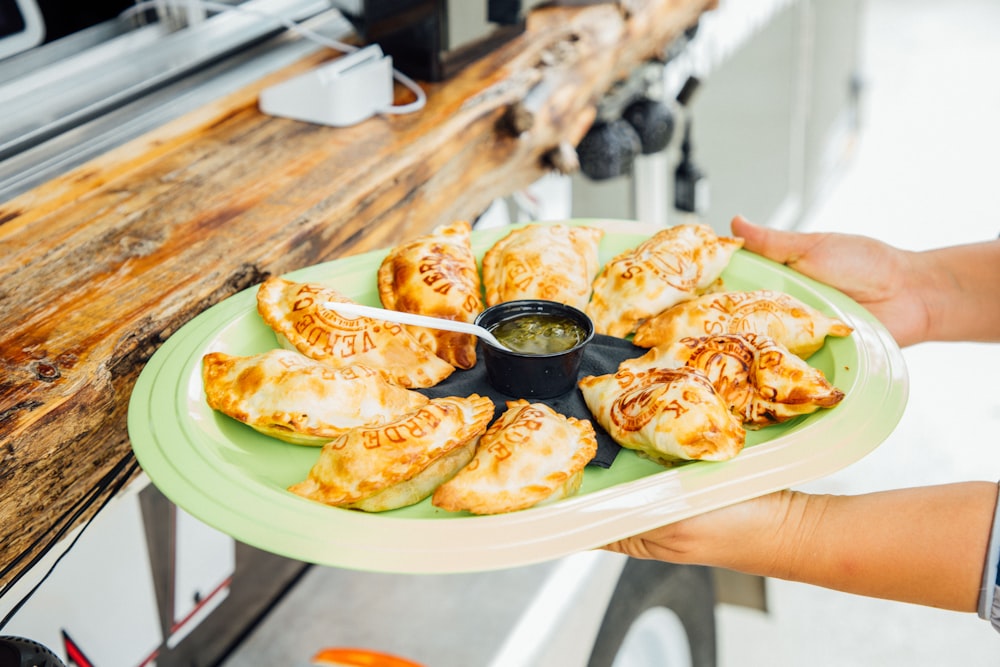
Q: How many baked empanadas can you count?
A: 10